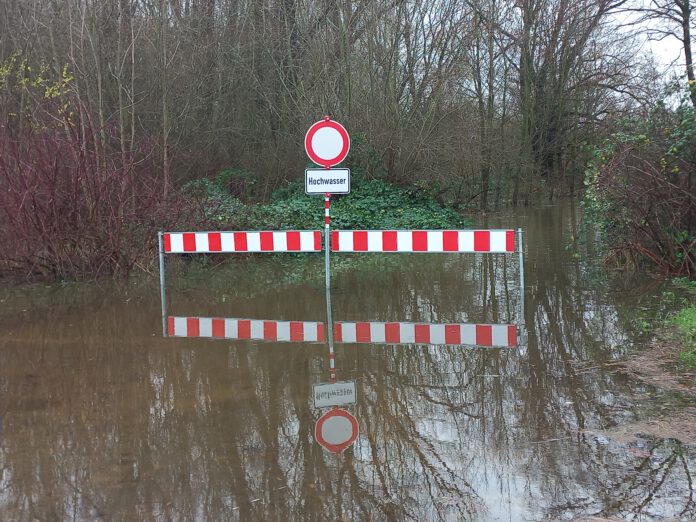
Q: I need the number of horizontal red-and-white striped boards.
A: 2